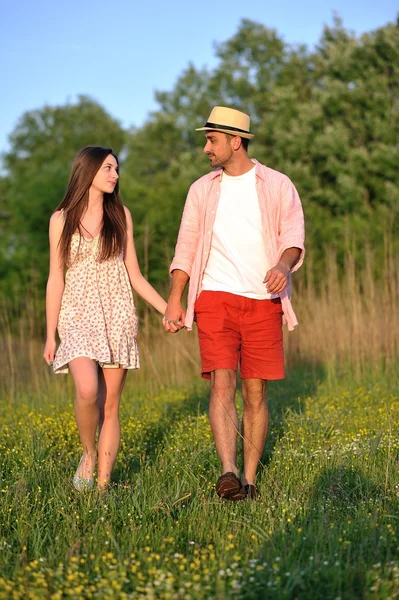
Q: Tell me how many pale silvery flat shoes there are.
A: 1